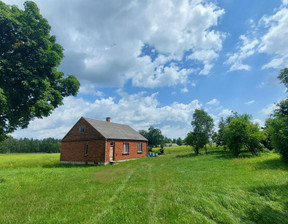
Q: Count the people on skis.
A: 0